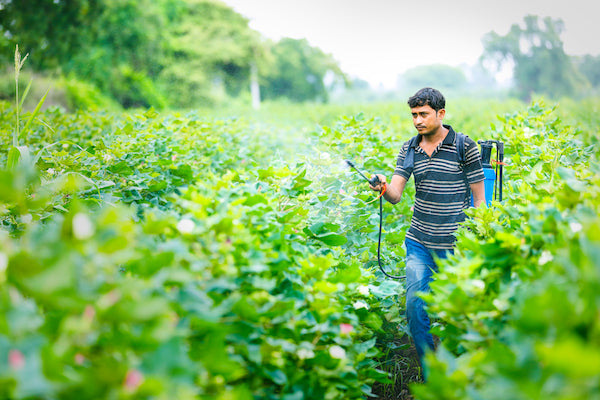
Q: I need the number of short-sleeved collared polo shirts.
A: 1